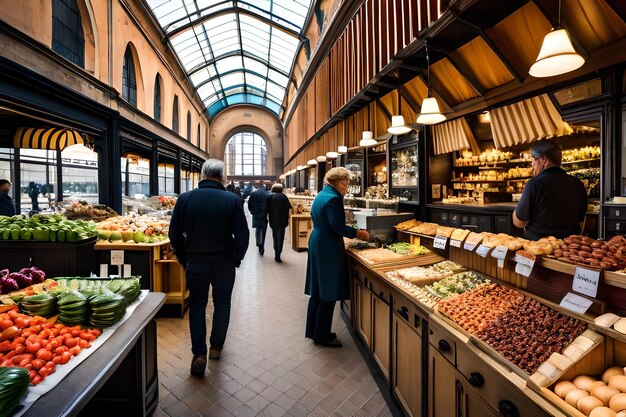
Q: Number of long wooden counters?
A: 1